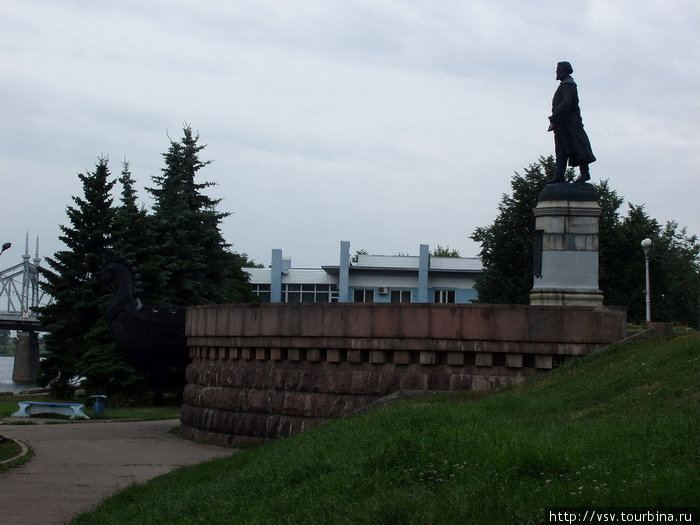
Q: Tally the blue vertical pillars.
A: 3